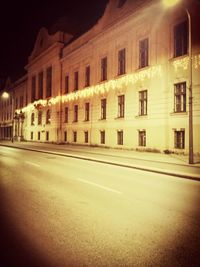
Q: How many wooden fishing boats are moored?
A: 0